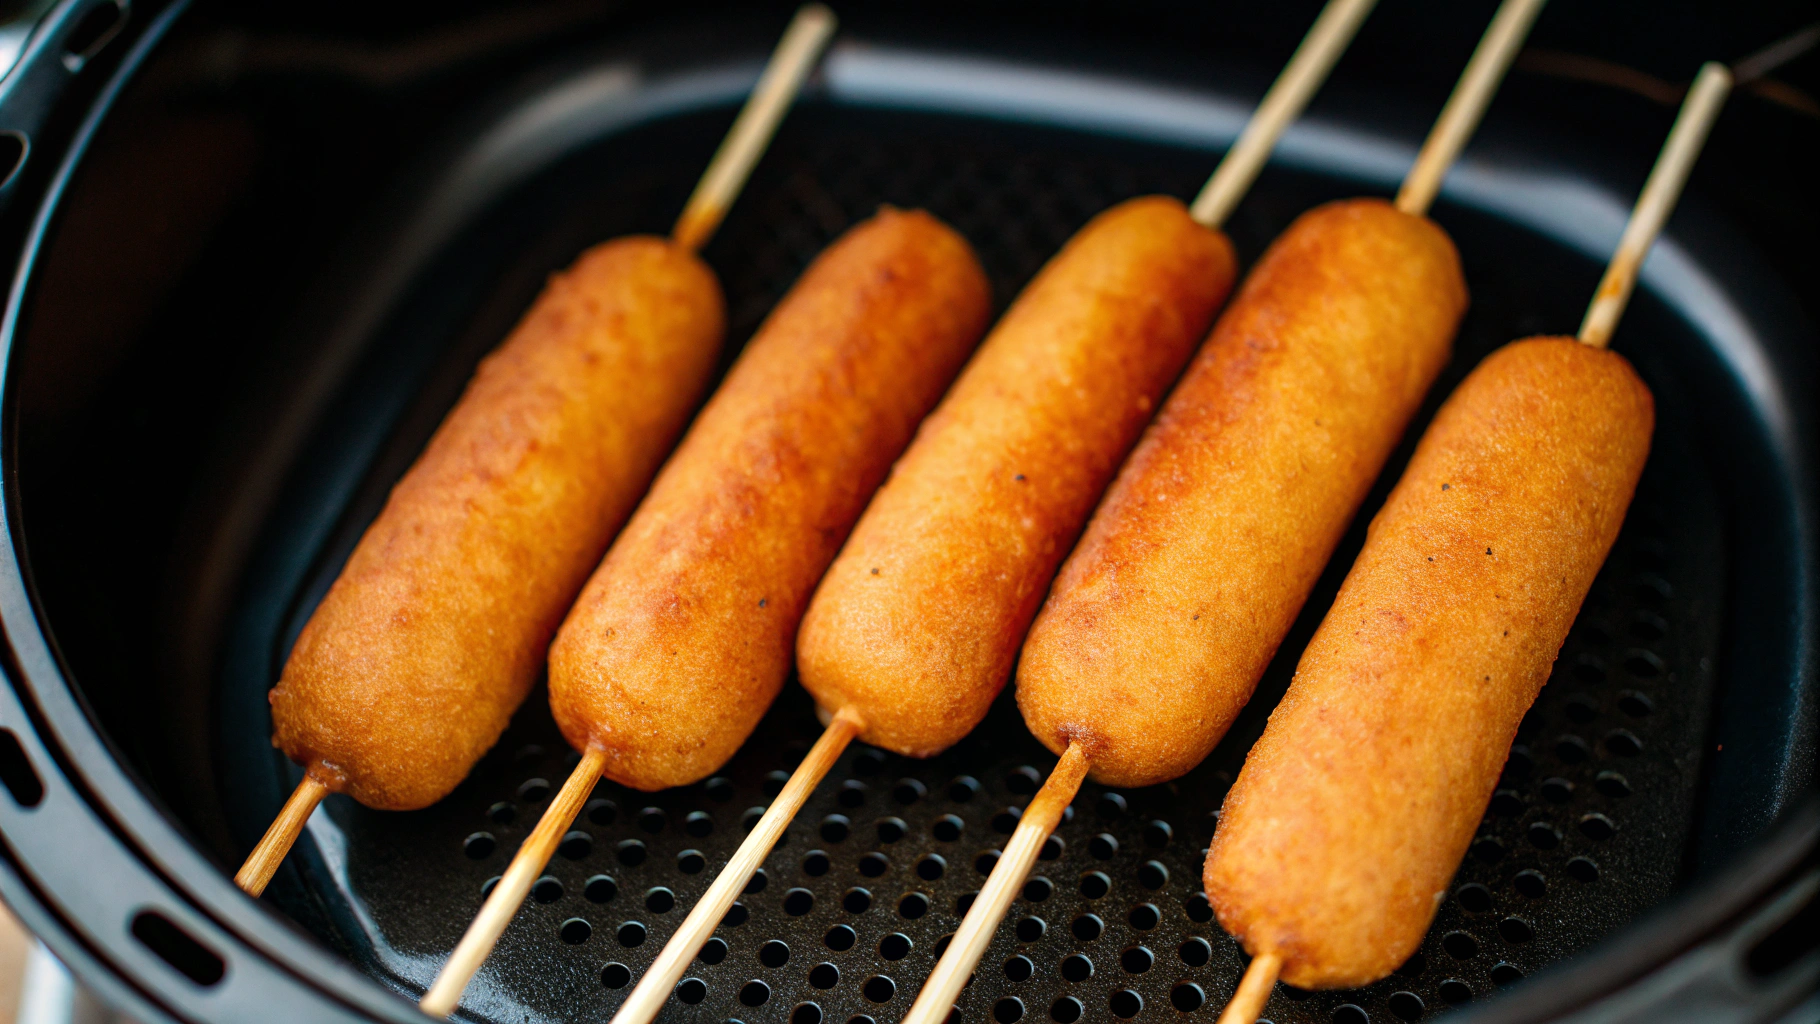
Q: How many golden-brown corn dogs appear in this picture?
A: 5